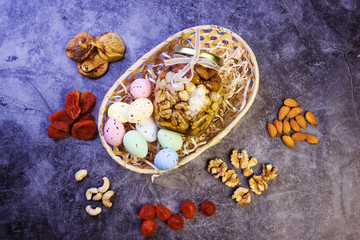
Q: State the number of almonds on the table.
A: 12